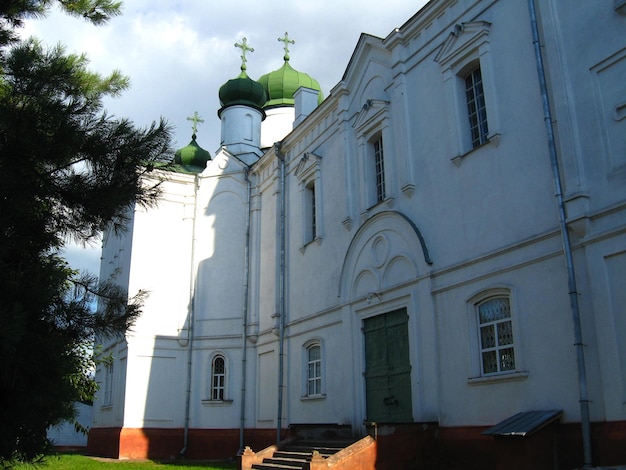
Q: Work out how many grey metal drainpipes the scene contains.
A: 4